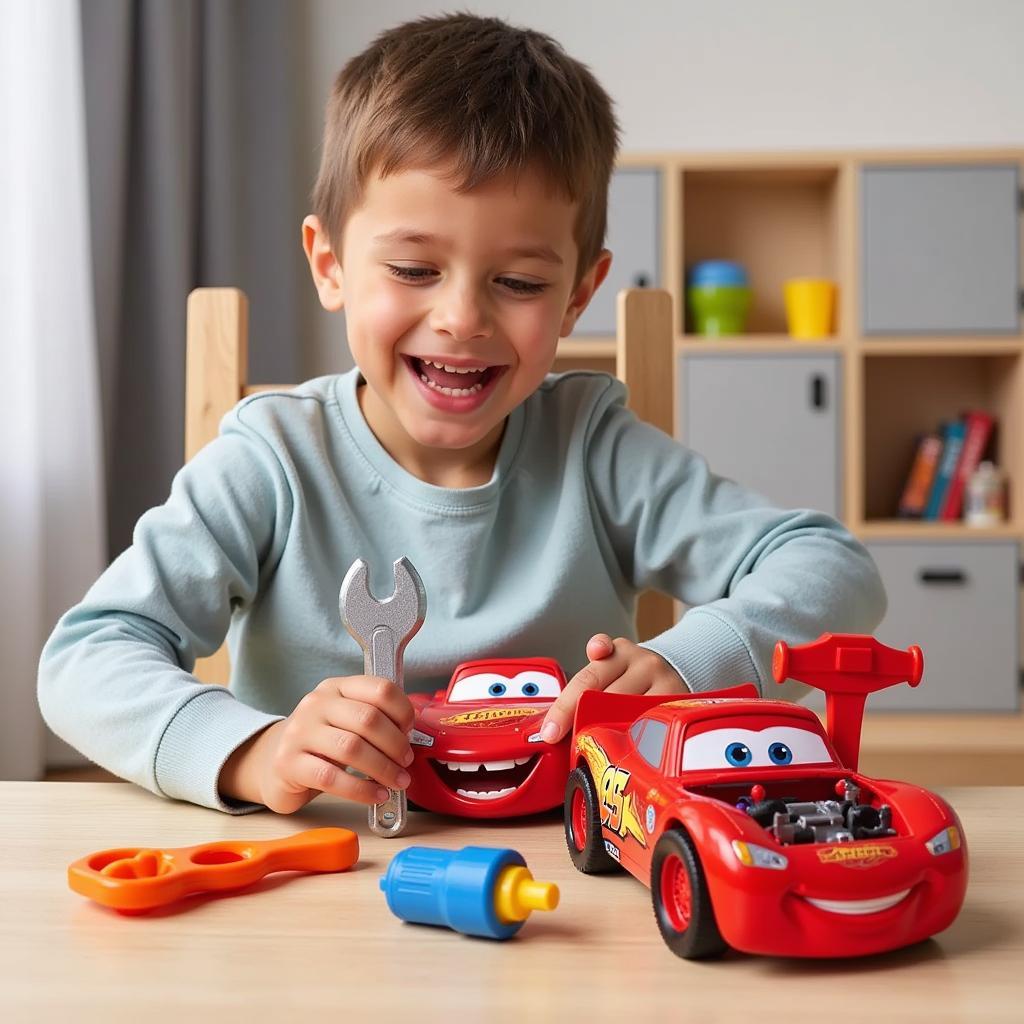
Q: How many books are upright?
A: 3